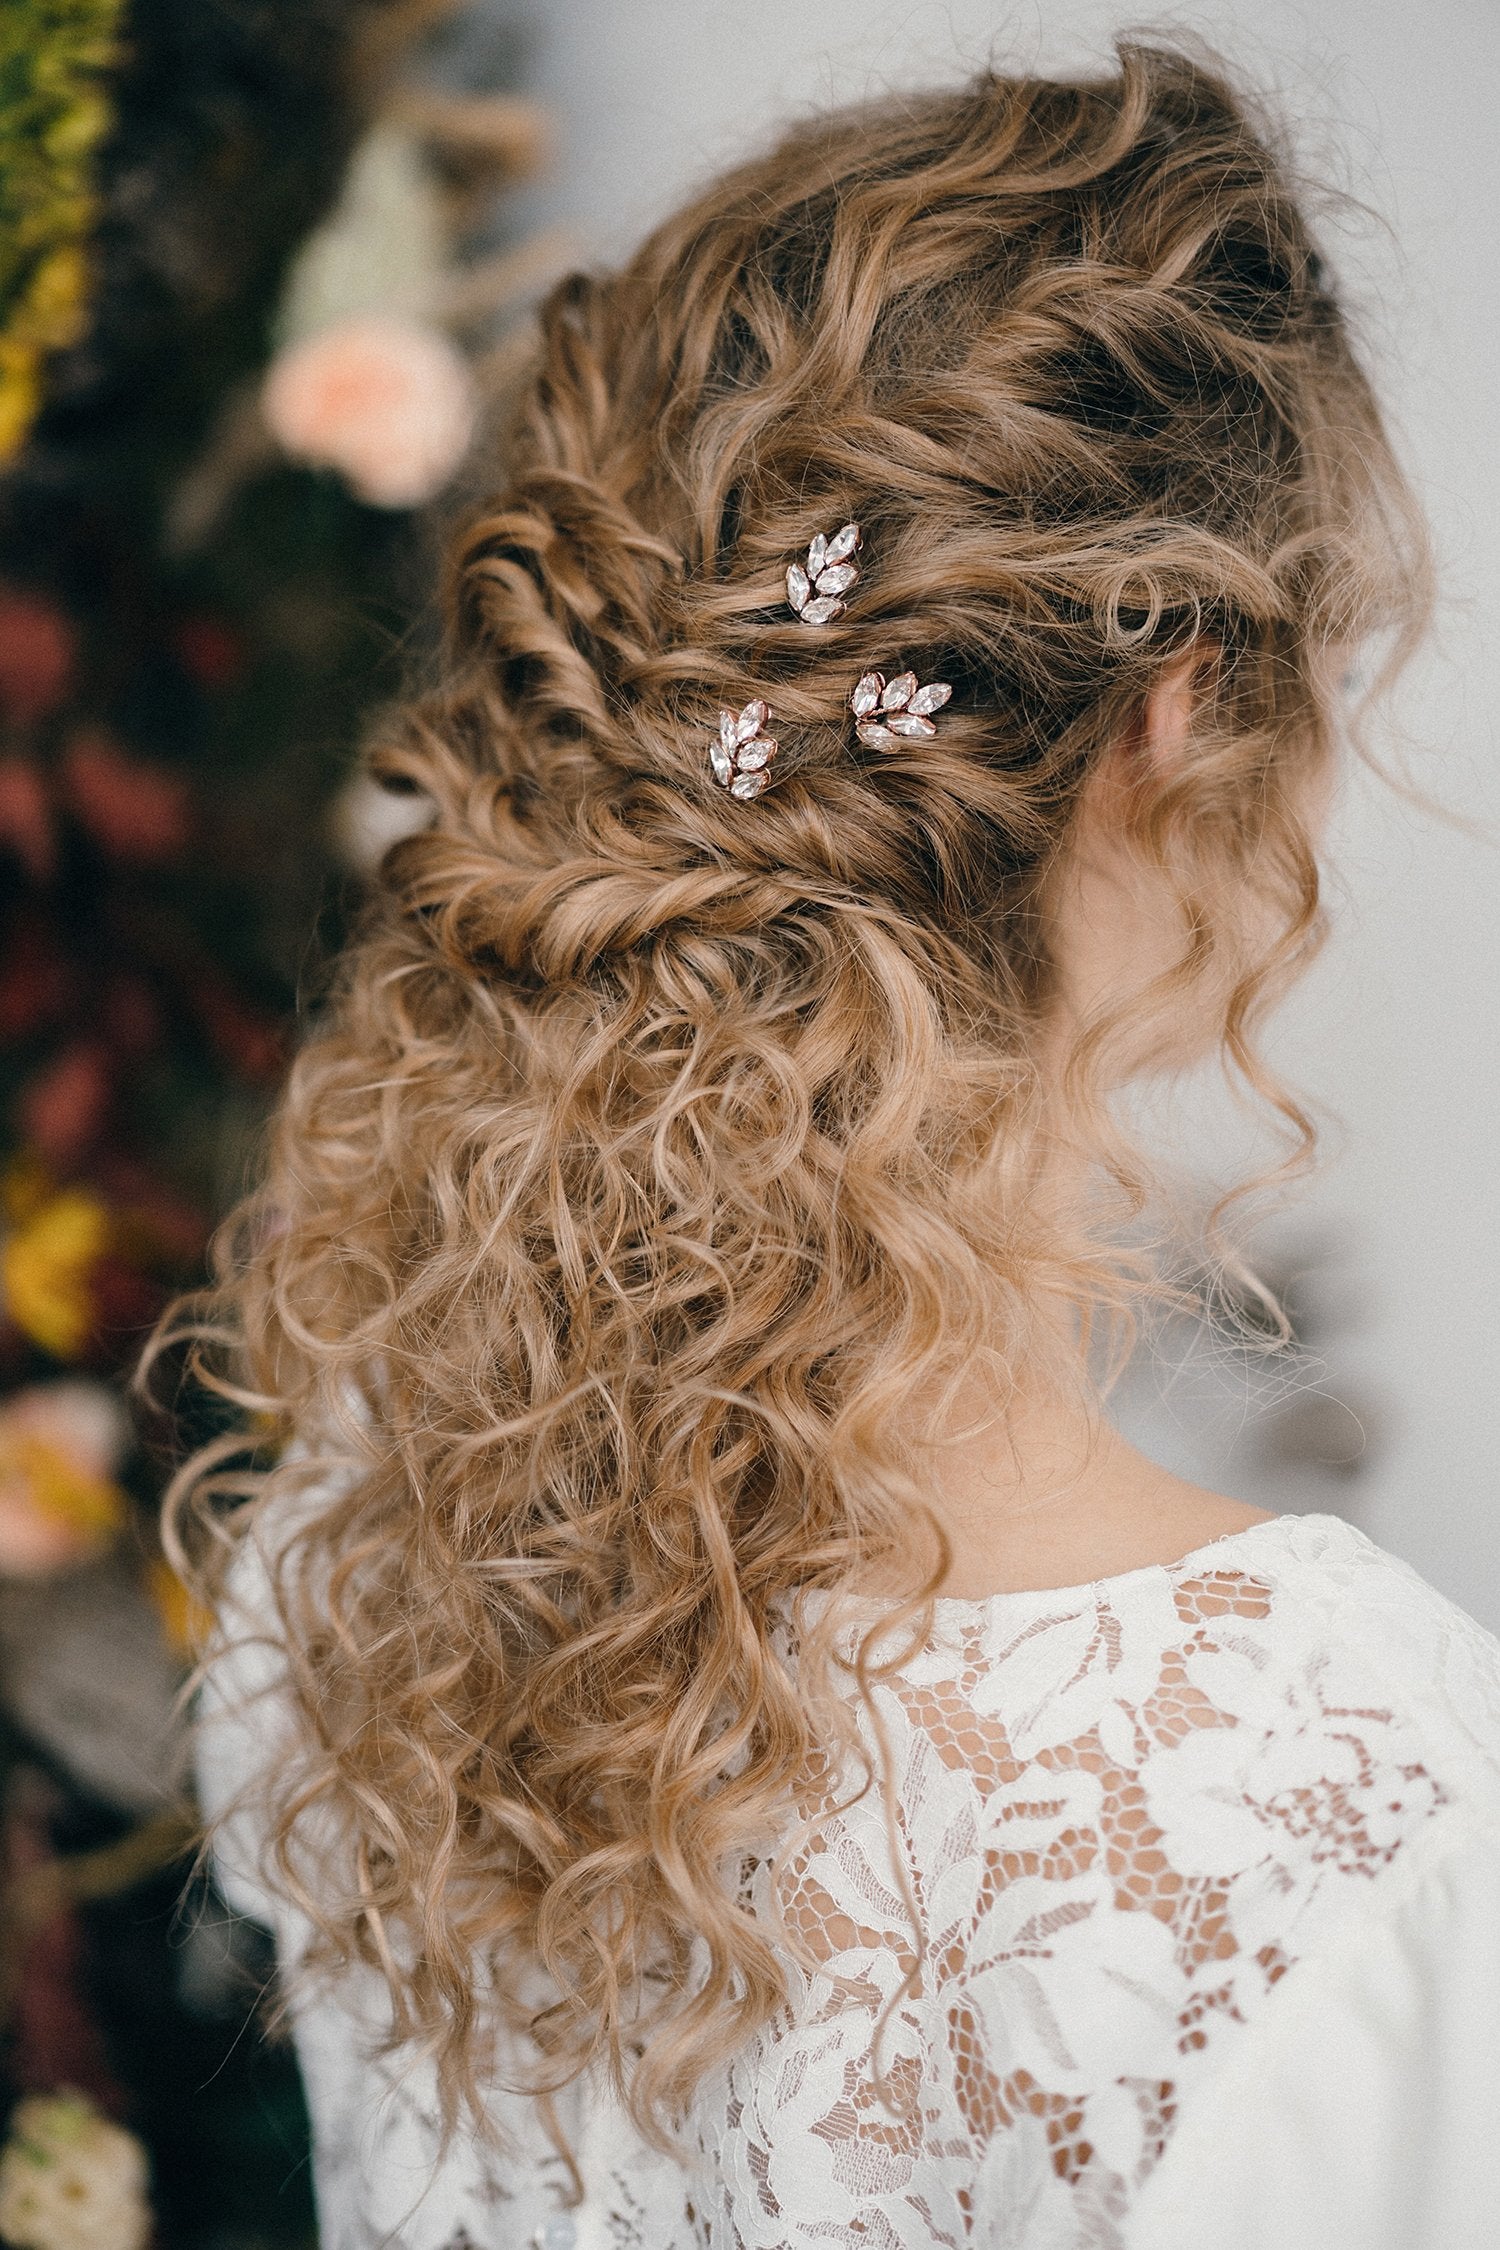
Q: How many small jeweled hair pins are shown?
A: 3